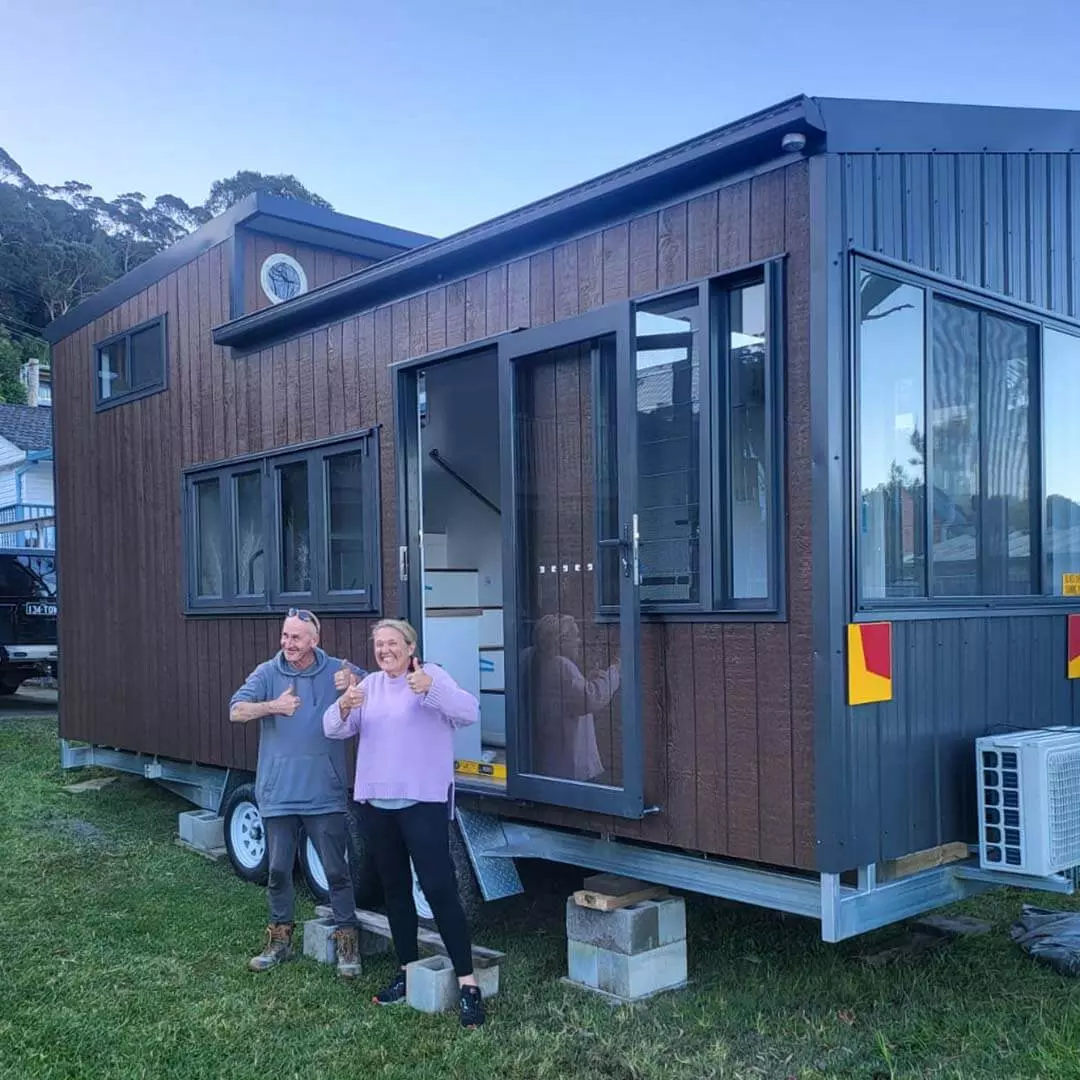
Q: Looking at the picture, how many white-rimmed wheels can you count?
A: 3